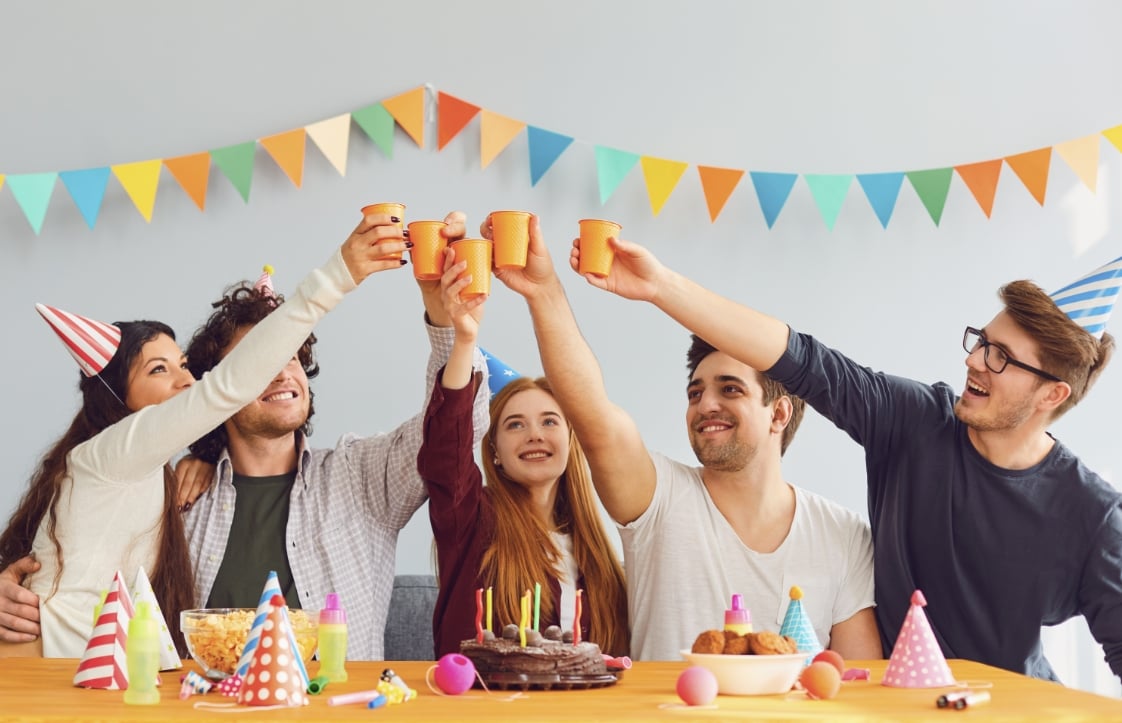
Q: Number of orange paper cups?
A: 5